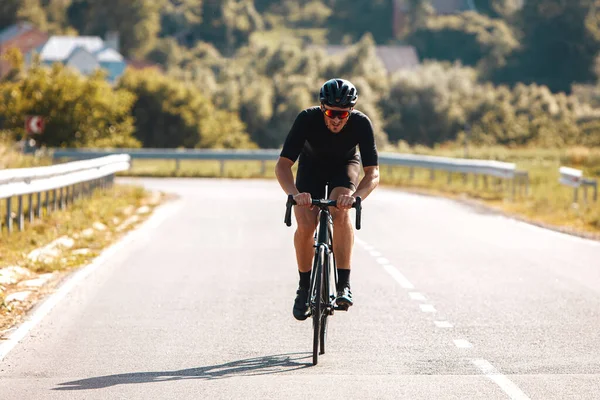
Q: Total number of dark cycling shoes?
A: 2